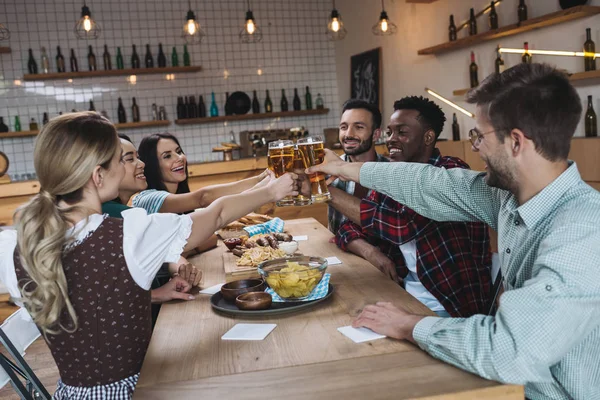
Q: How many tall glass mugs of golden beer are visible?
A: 3